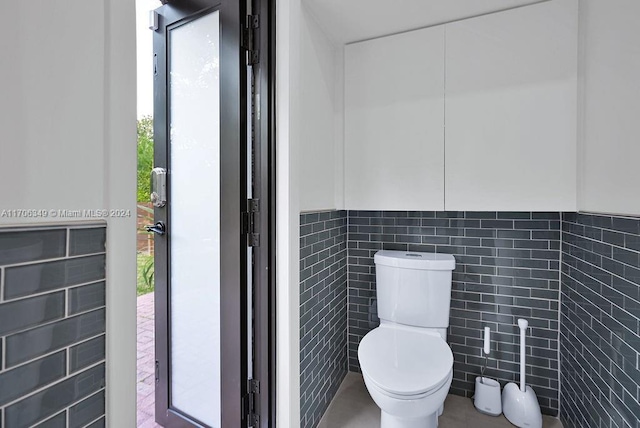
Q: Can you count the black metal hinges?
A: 3